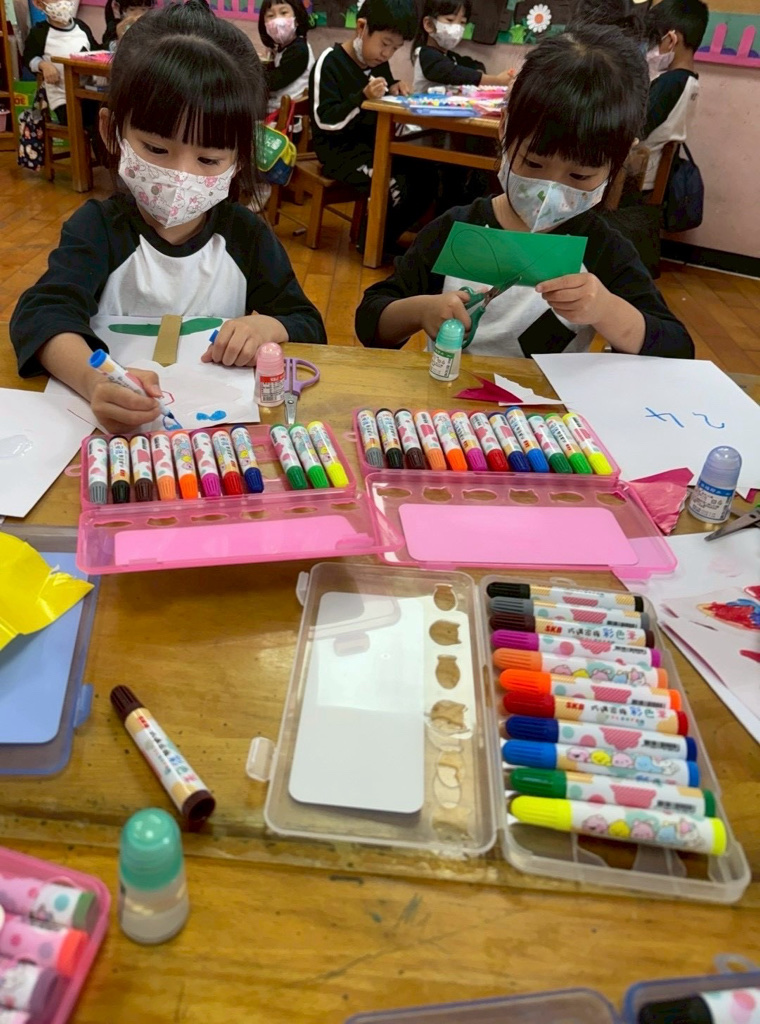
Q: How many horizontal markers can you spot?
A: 11